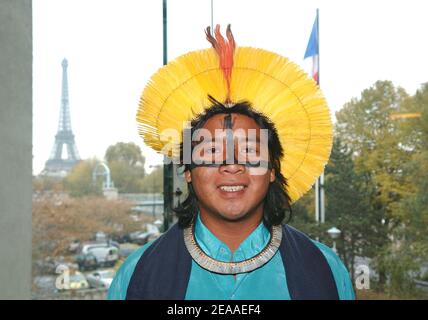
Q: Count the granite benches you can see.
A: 0